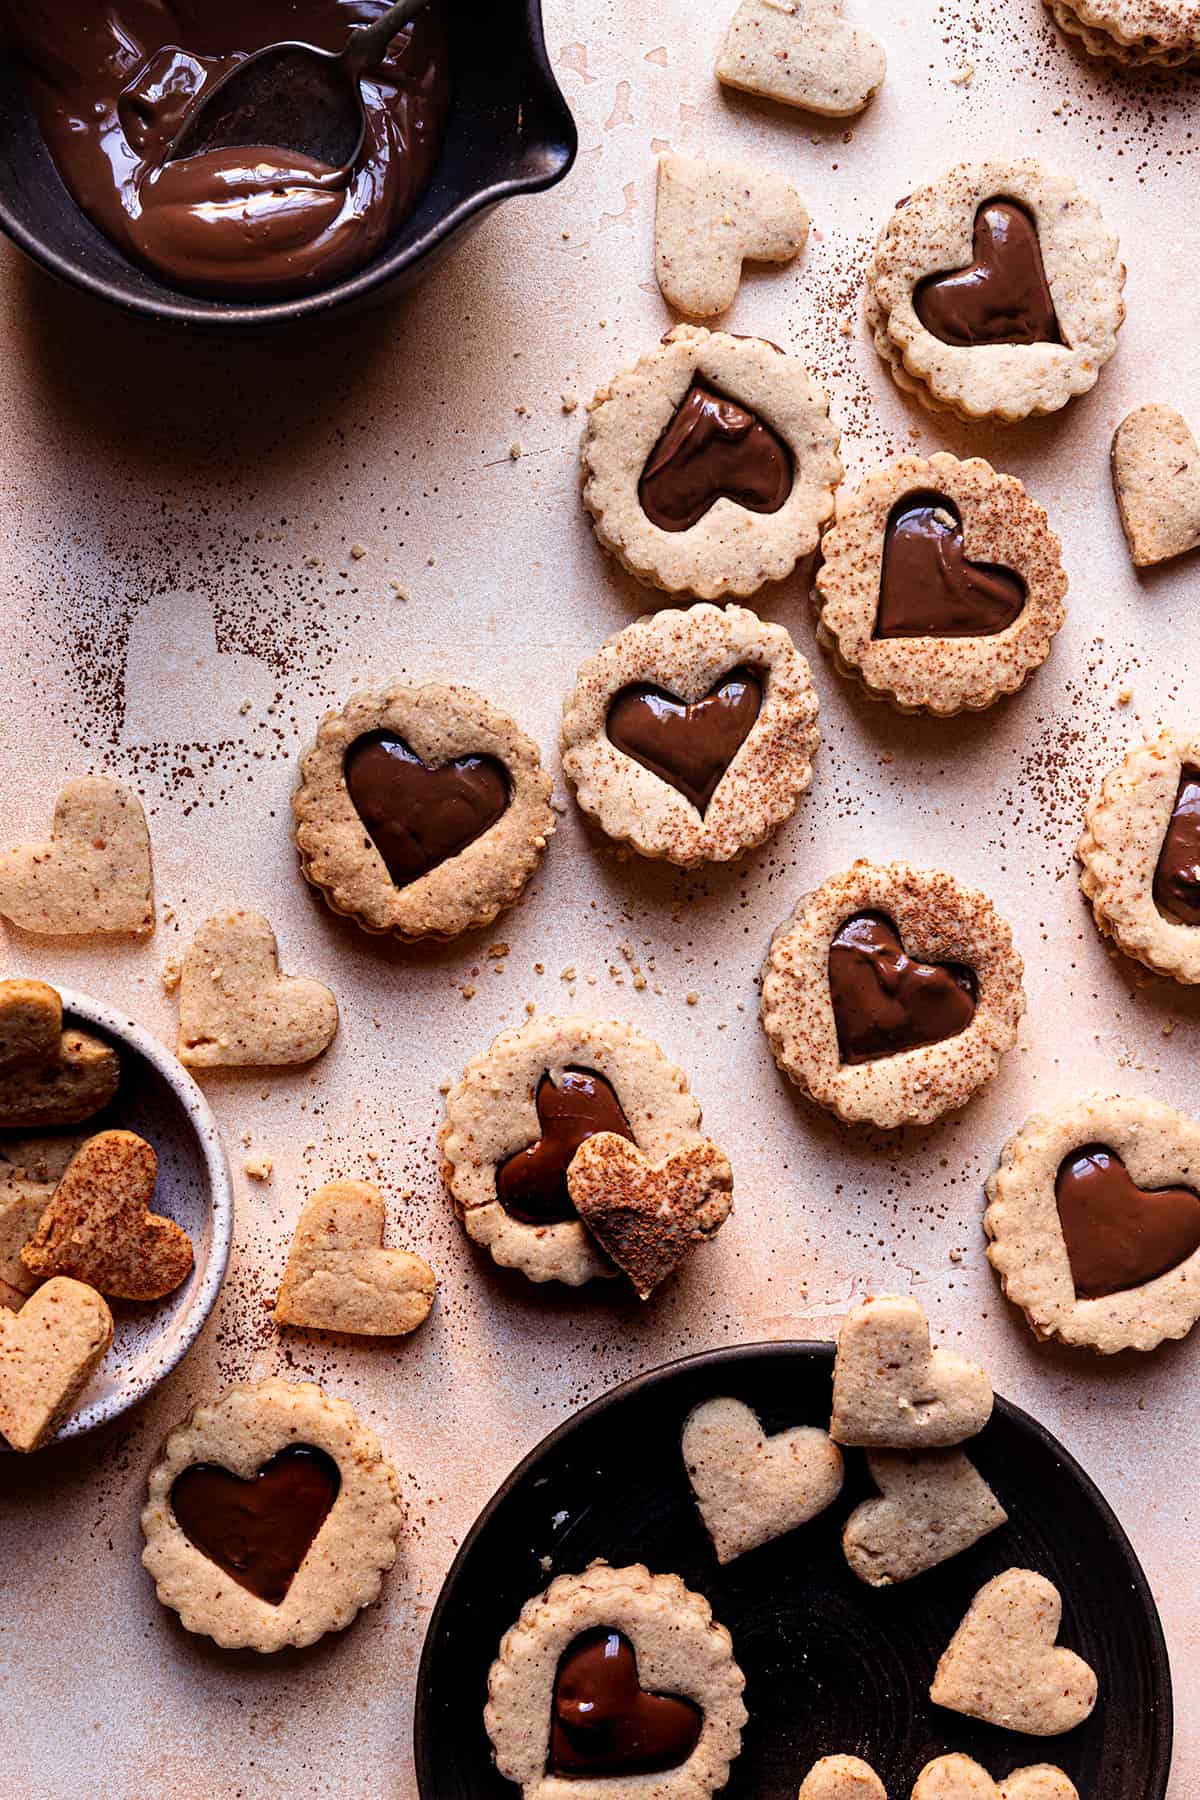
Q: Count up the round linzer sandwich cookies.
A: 12